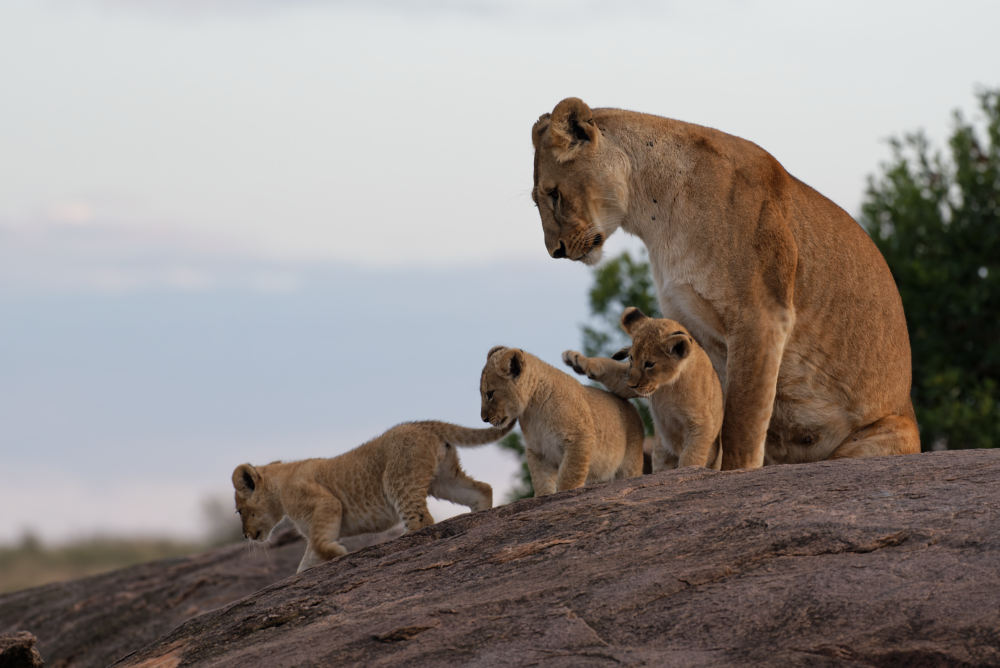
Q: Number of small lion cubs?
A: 3